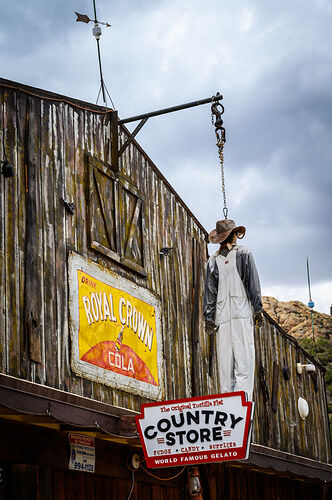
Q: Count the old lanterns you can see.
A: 1